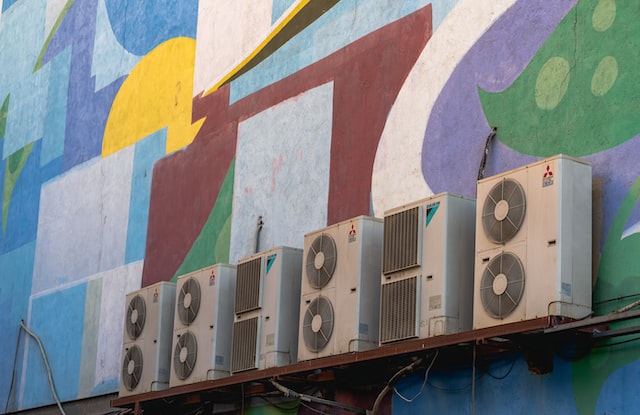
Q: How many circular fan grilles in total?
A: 8